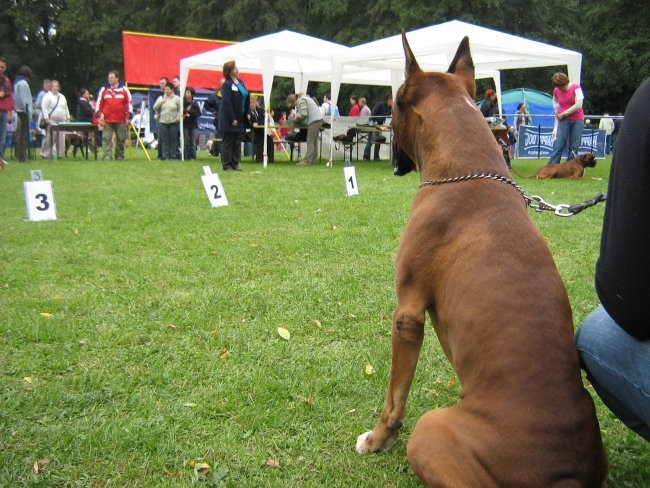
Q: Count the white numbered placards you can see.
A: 3